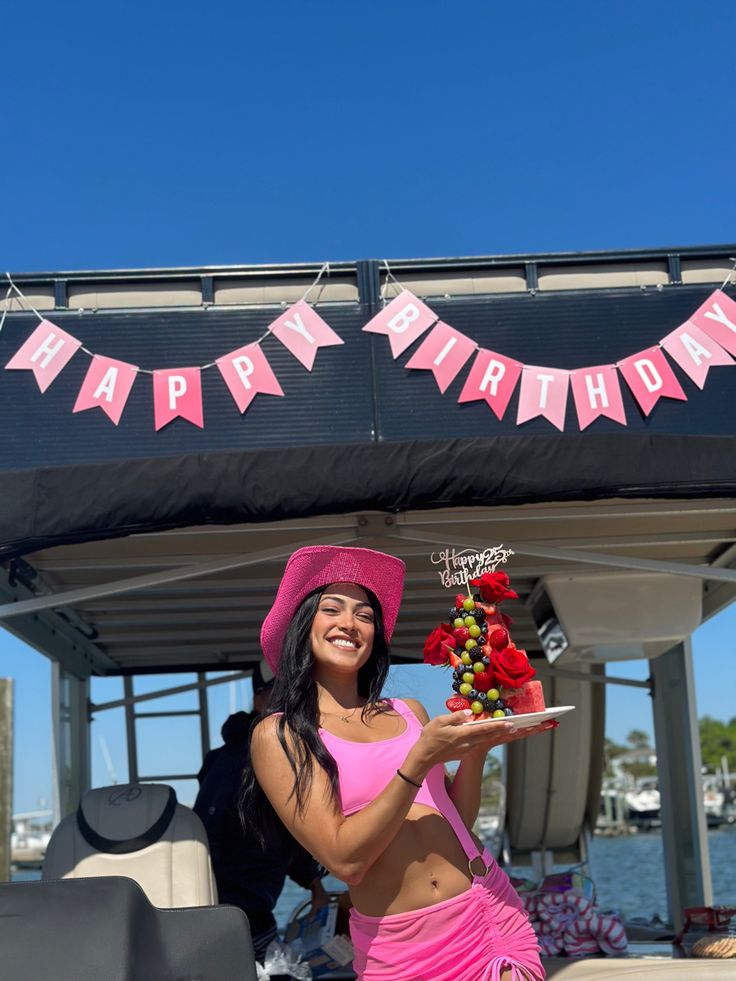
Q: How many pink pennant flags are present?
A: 13